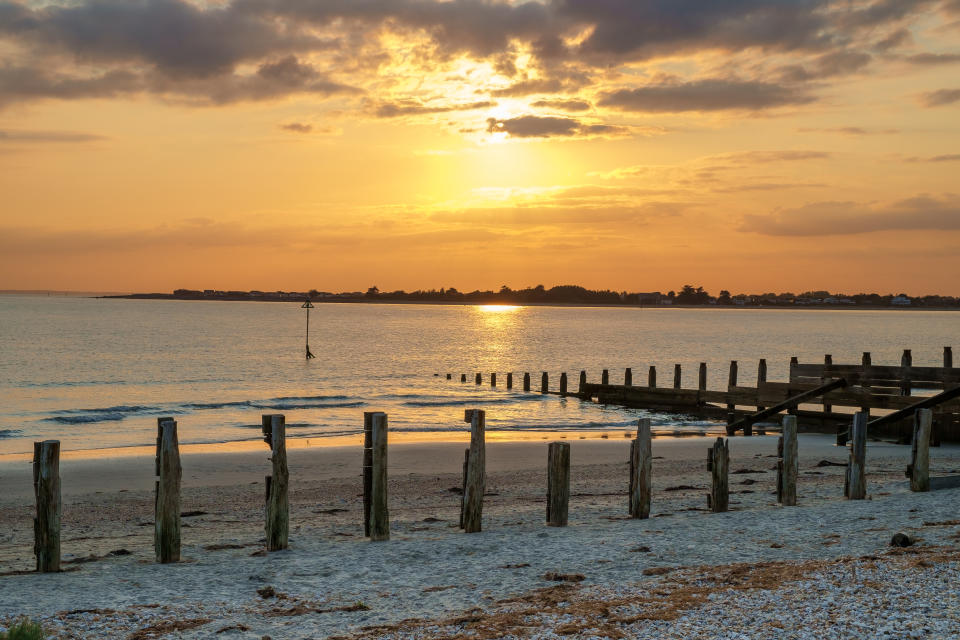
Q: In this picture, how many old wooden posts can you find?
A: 11